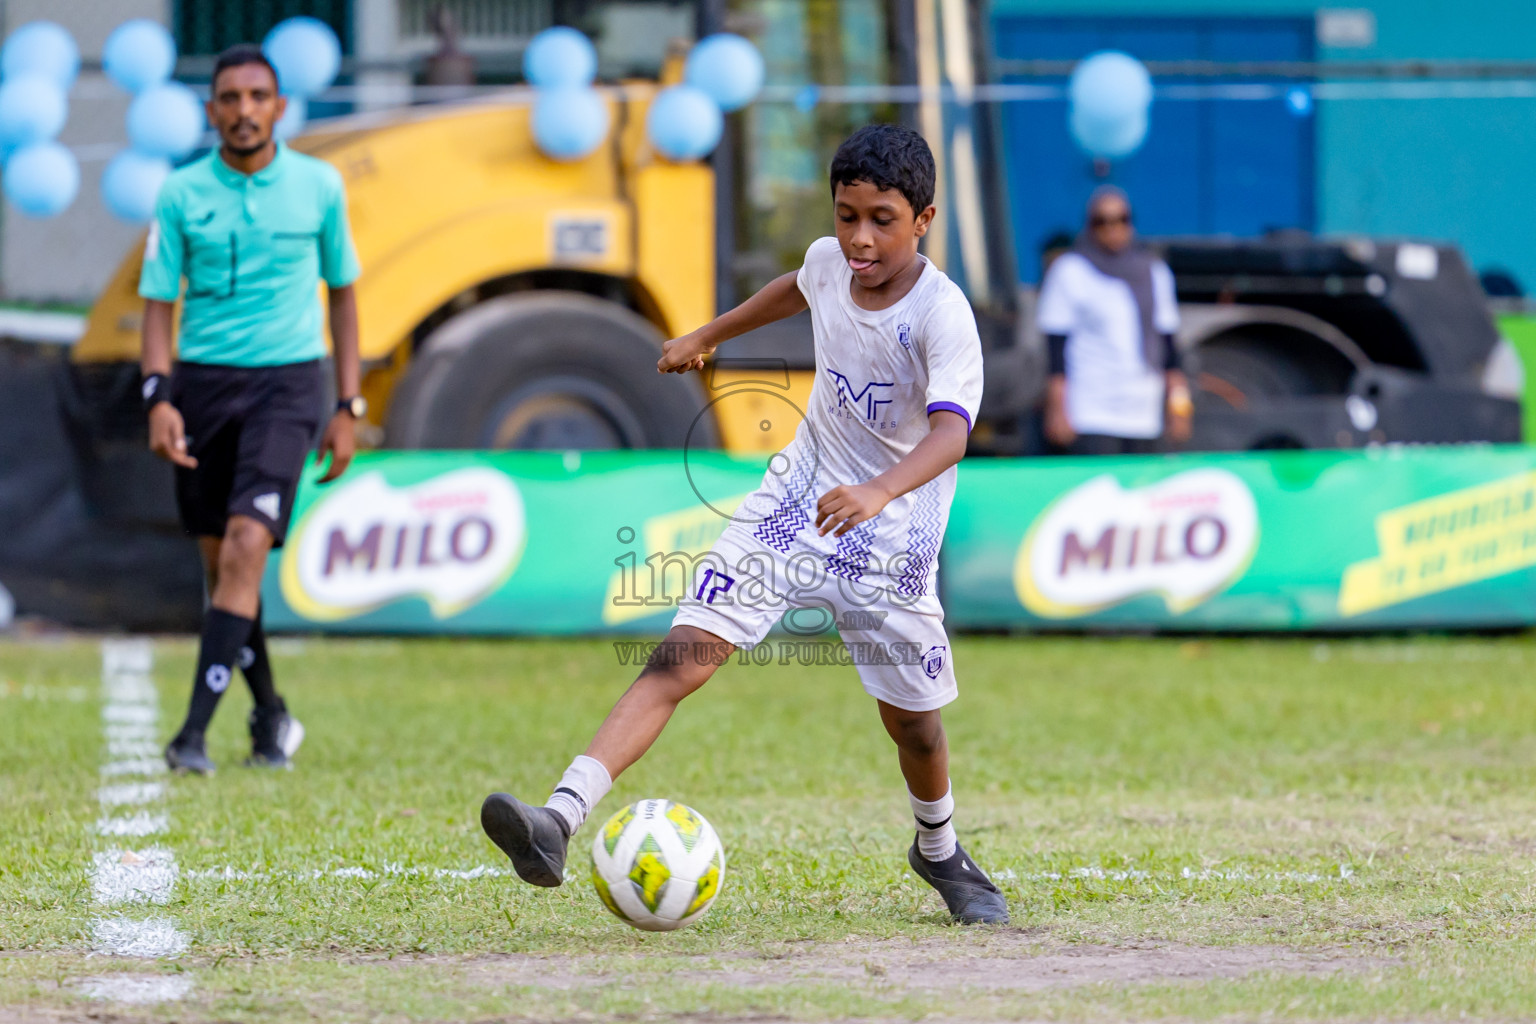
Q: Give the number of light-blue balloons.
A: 14